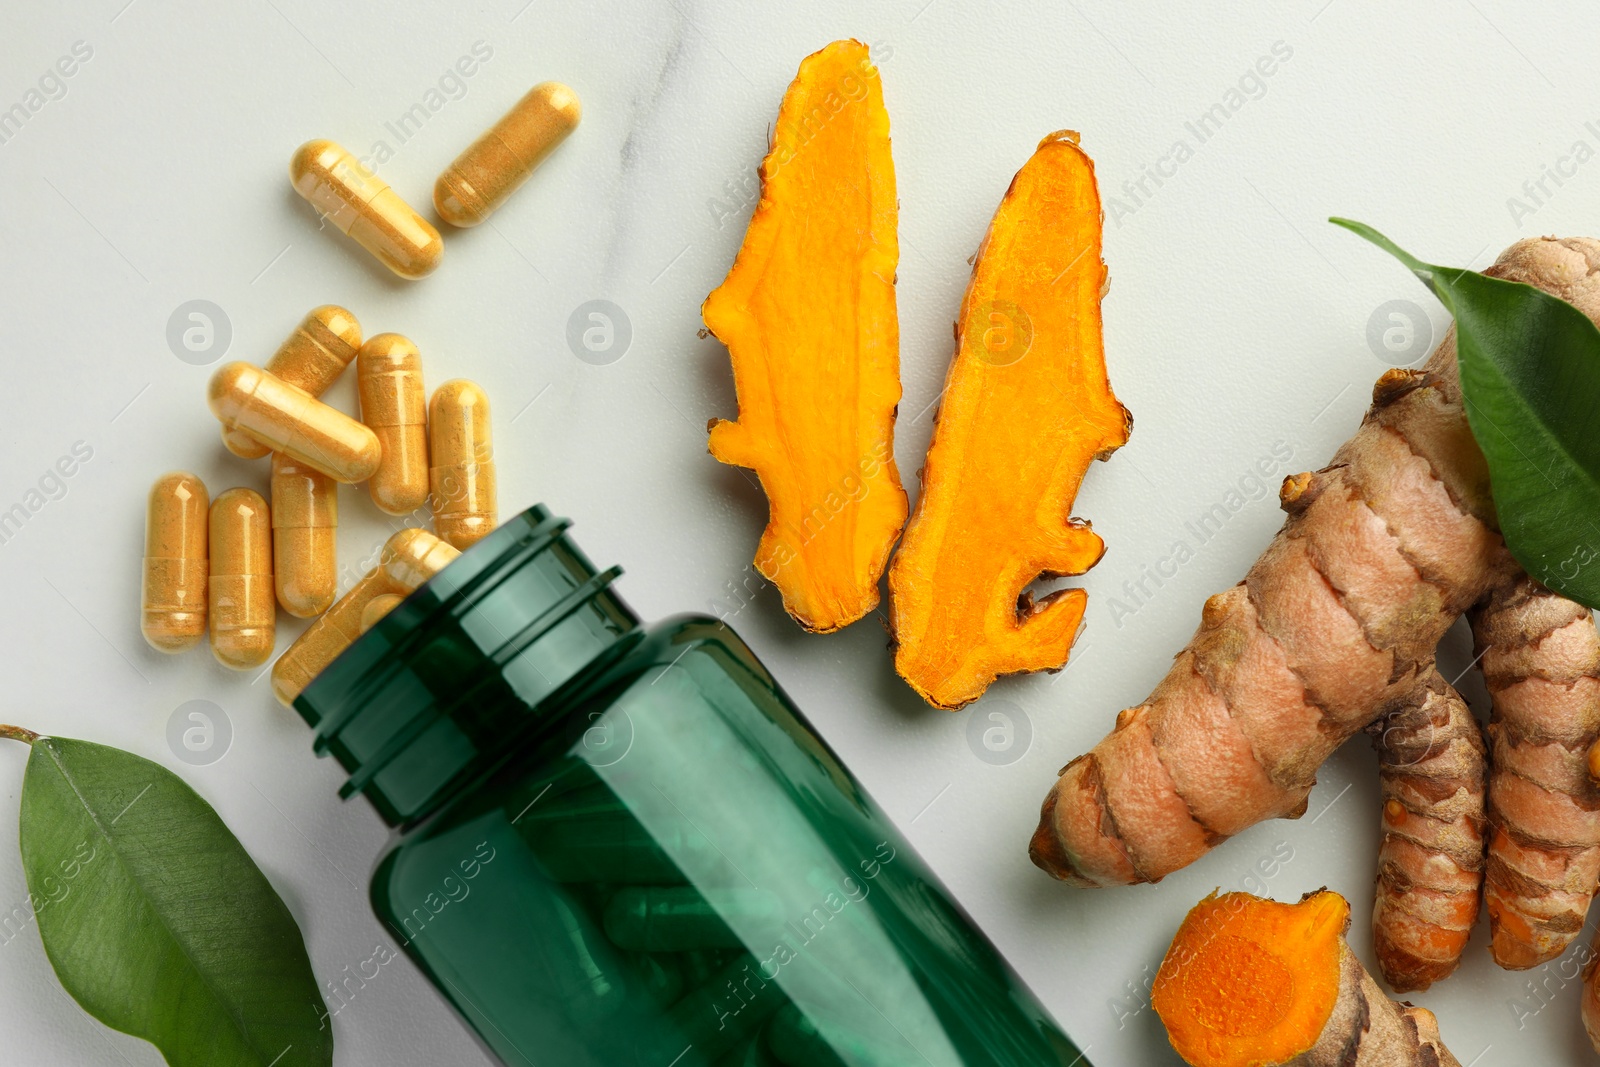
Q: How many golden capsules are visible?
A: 12